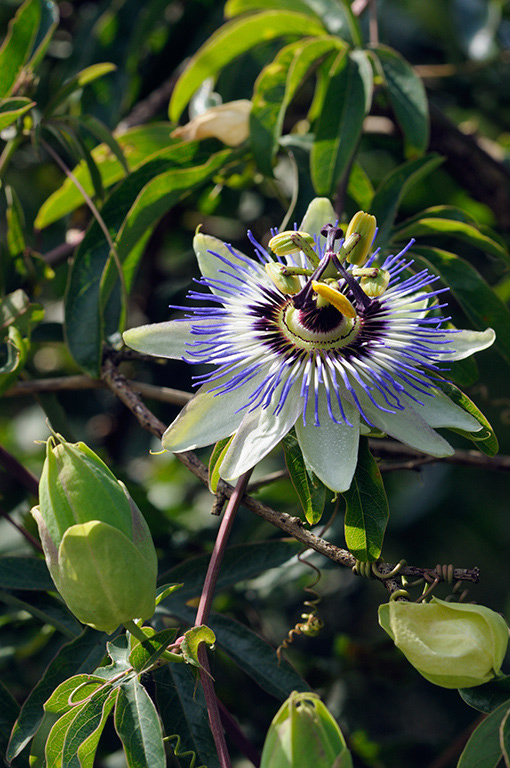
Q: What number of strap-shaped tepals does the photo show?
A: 10